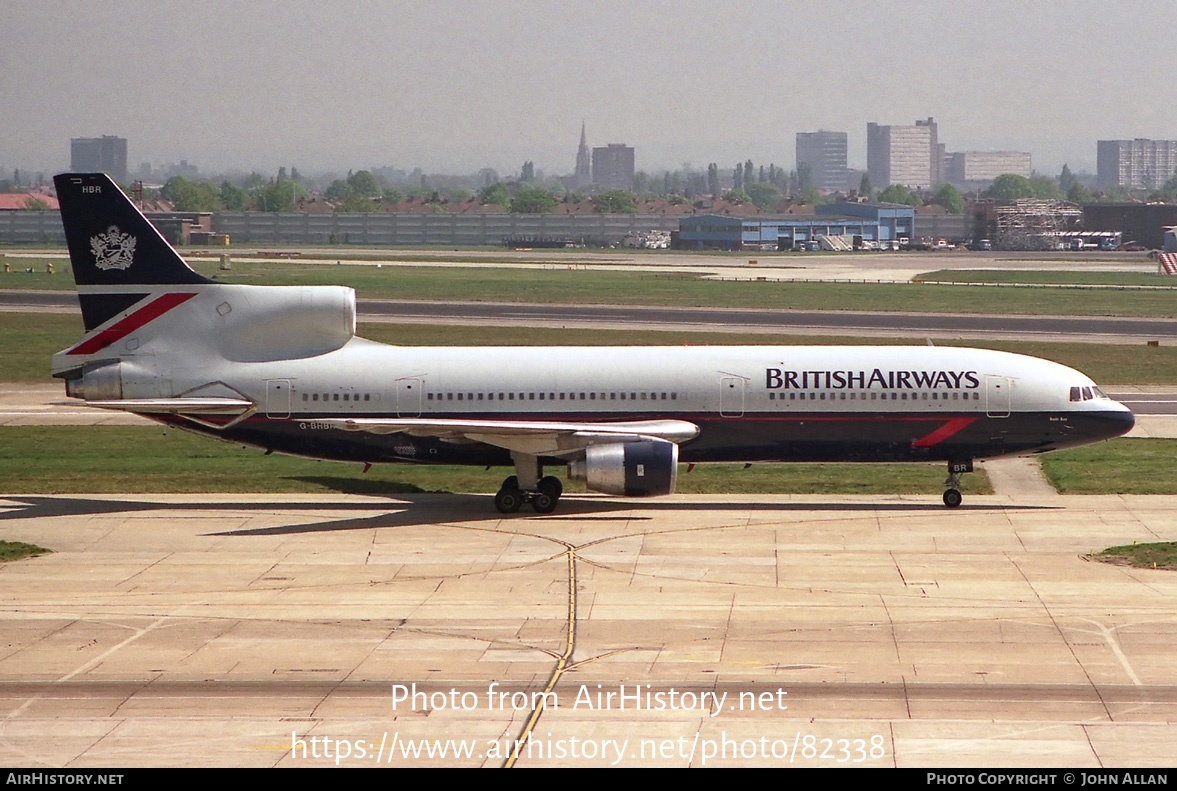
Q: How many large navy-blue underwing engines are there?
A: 1